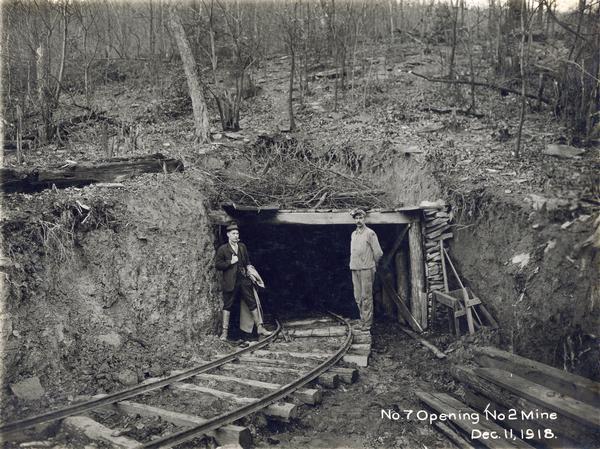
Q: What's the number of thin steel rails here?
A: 2